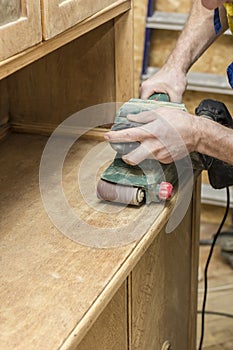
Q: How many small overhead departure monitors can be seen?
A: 0